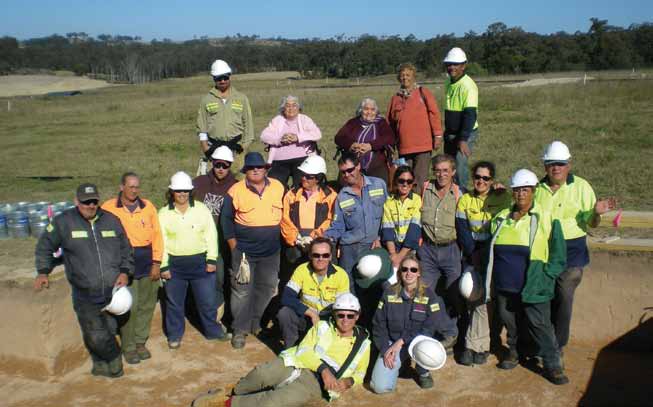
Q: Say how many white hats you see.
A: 12